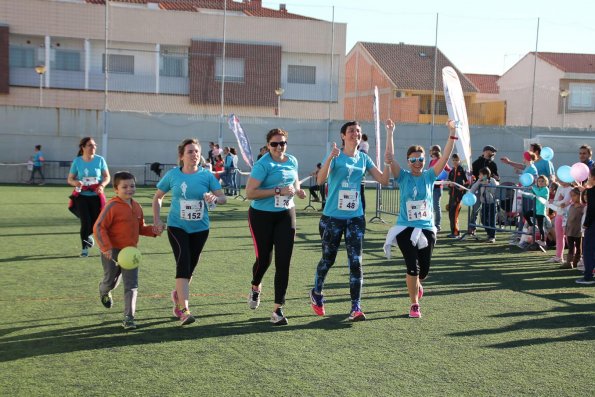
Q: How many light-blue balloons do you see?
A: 4